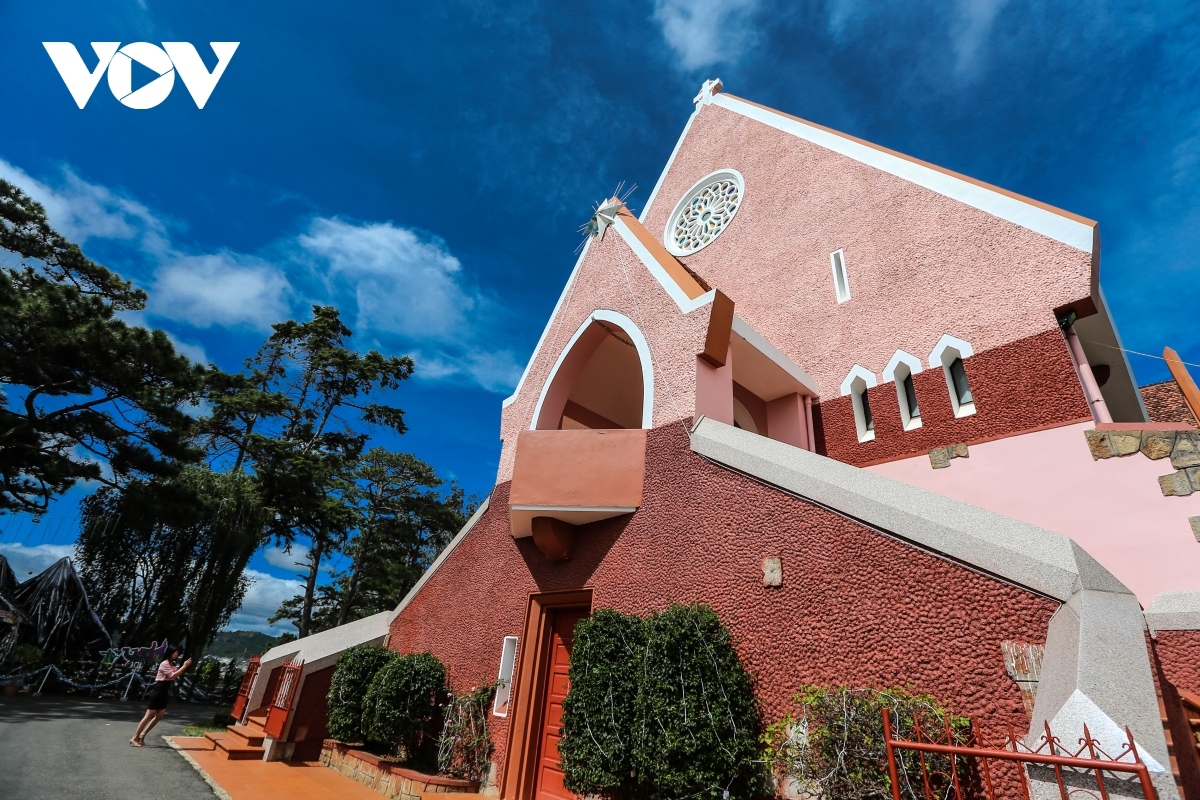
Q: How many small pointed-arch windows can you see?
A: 3